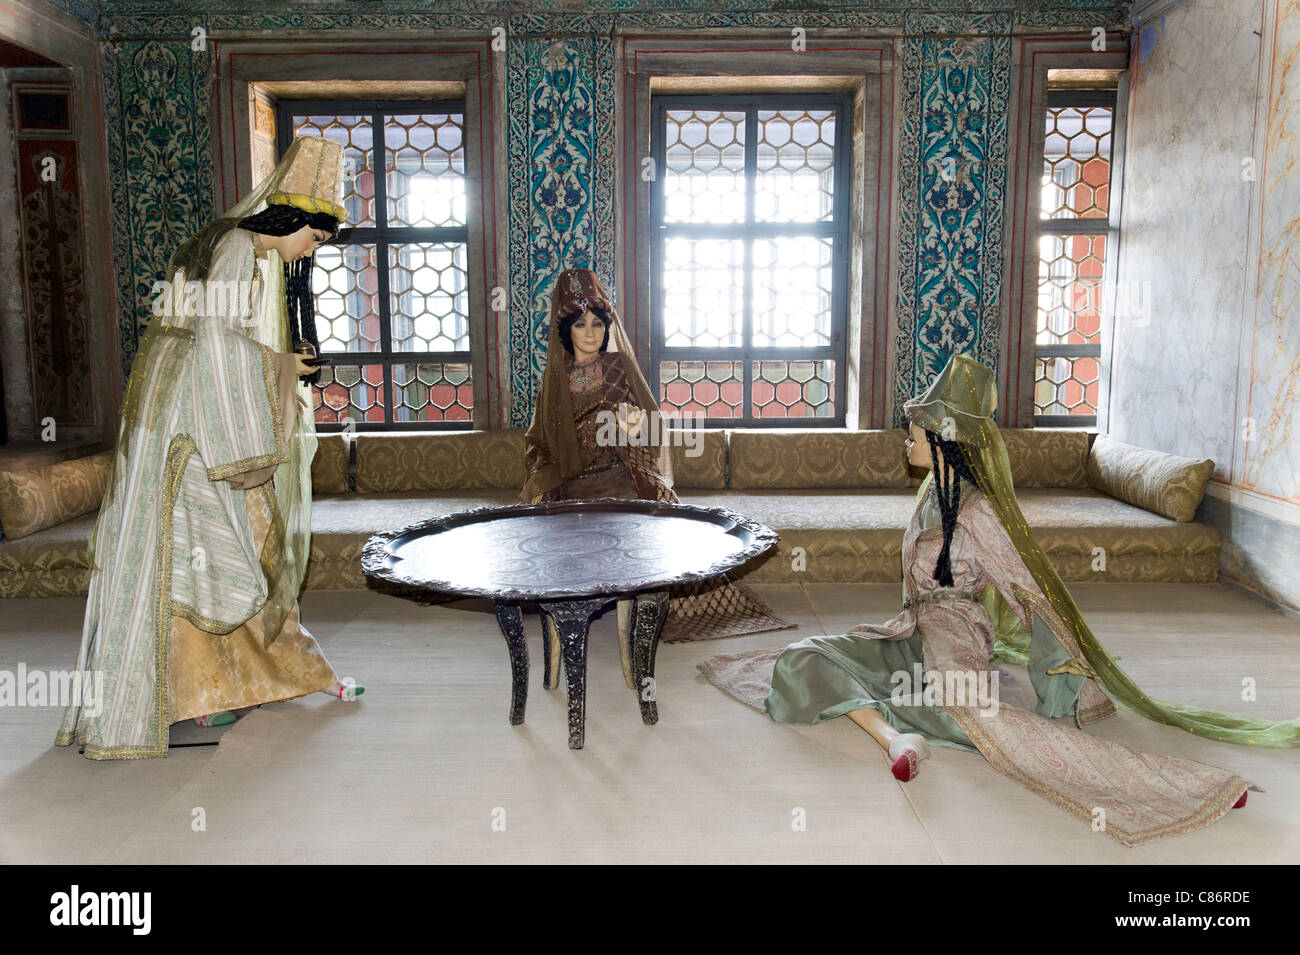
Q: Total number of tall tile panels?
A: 3